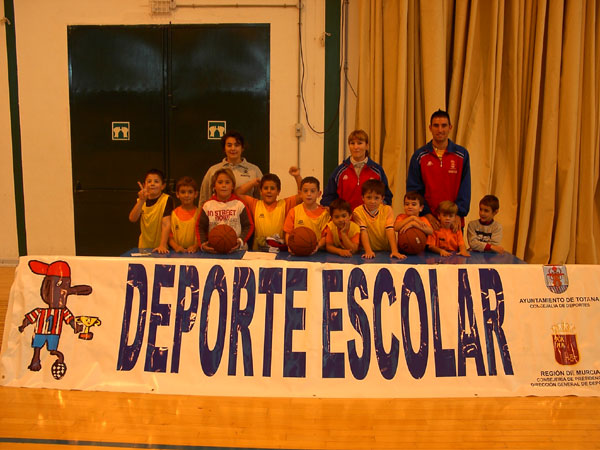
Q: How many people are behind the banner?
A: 13